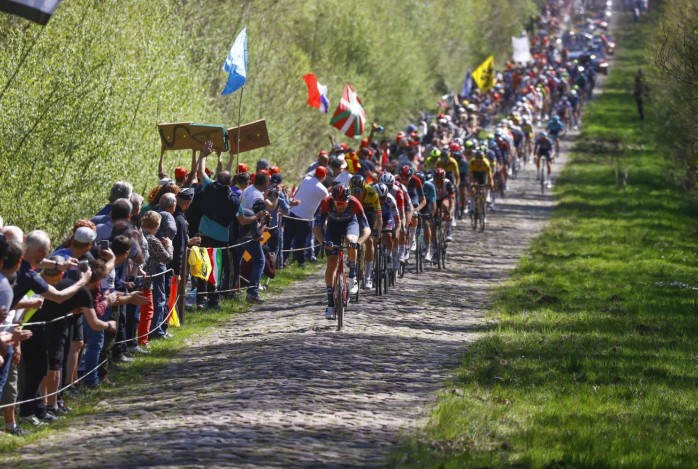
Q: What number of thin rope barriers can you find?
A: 2